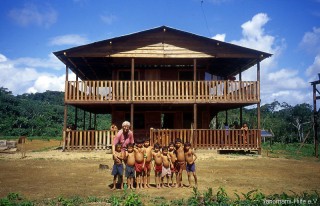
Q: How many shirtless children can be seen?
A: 9